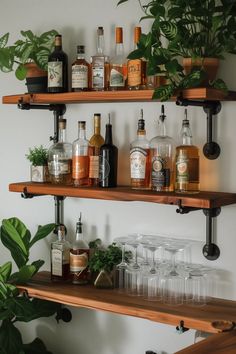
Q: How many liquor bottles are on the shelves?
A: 14